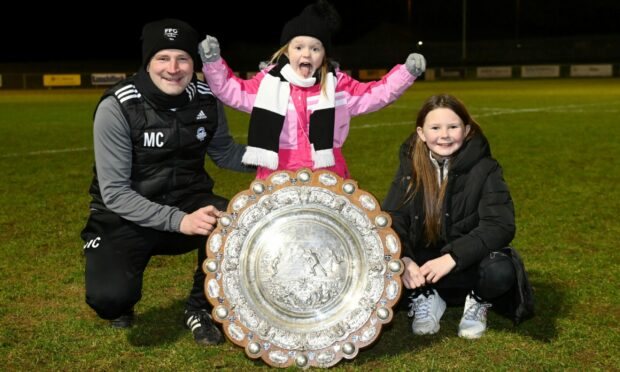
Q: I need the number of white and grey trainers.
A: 2